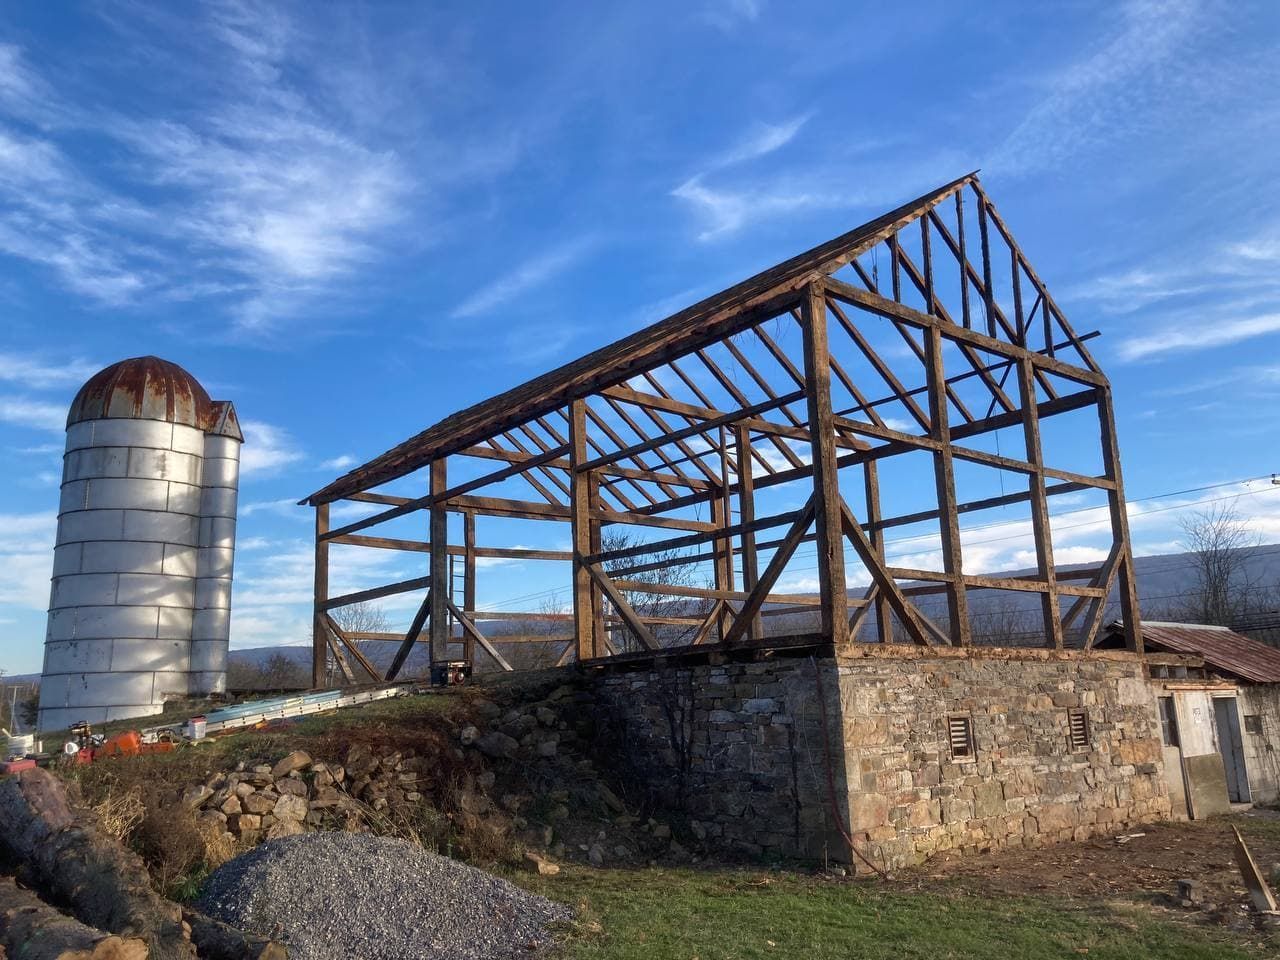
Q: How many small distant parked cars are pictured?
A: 0